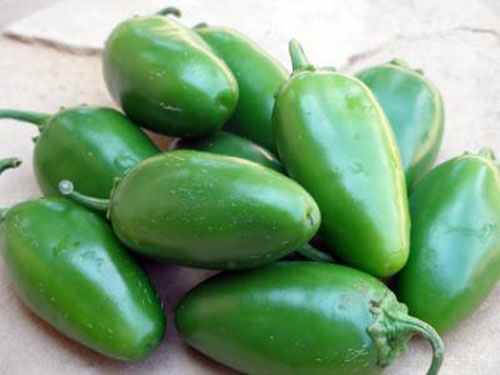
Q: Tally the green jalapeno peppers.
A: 10